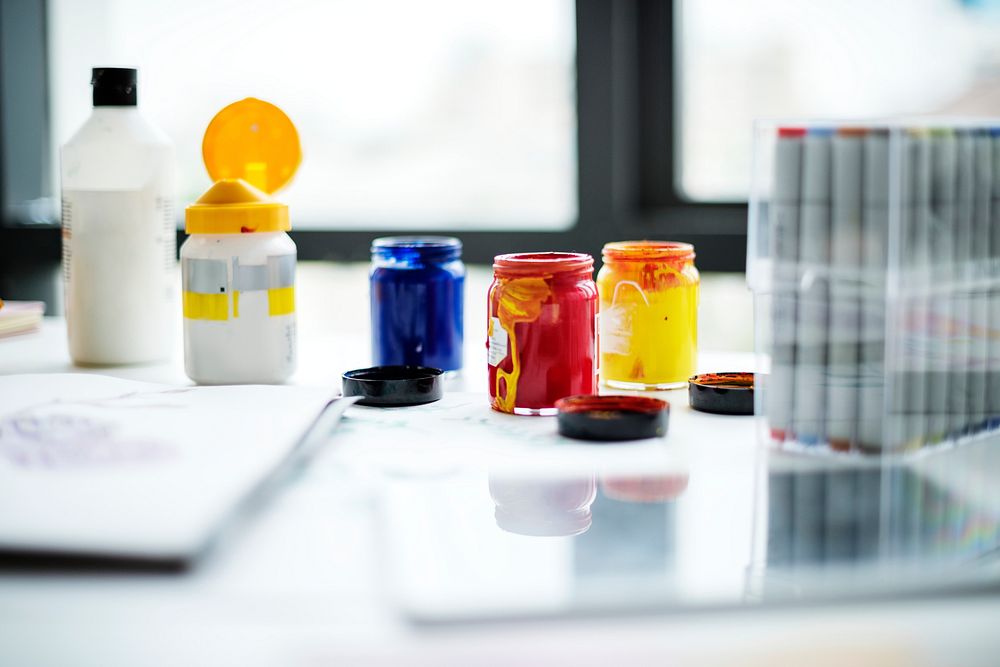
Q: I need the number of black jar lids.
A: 3